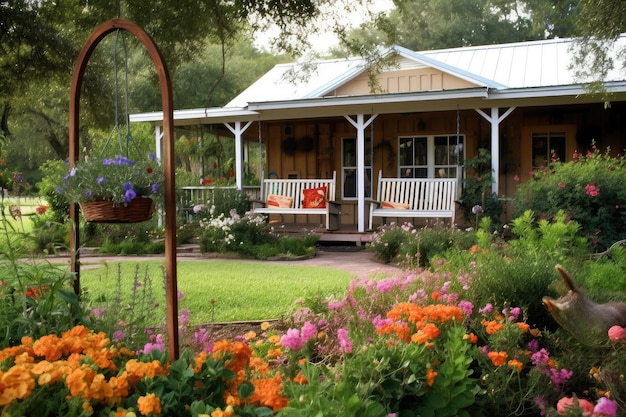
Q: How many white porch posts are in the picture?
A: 4